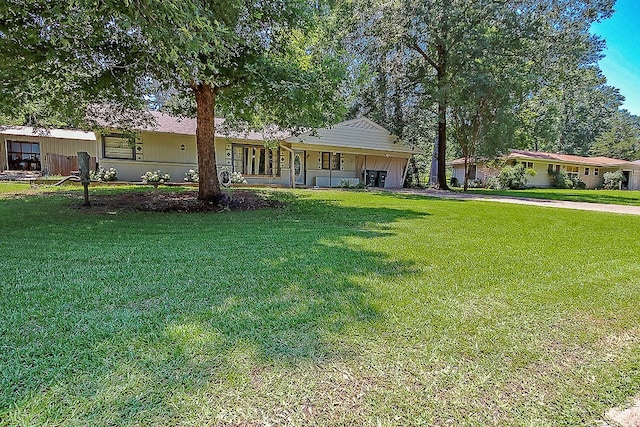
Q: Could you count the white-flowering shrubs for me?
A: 4